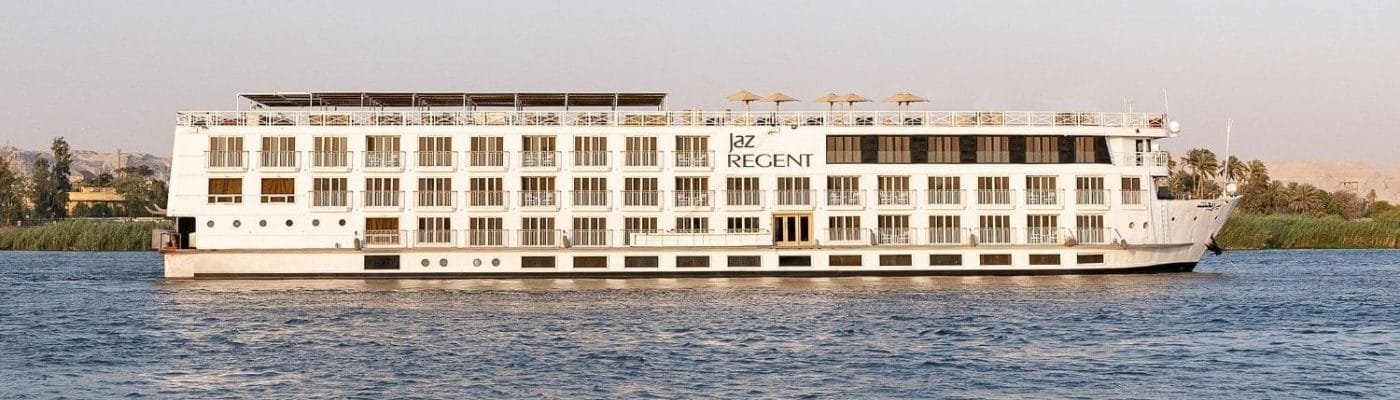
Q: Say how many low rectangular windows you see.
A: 13